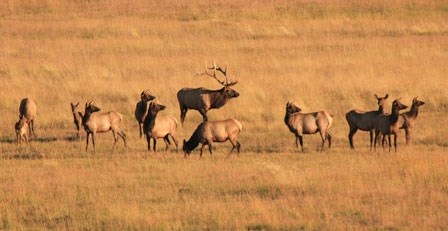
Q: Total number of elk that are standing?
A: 12